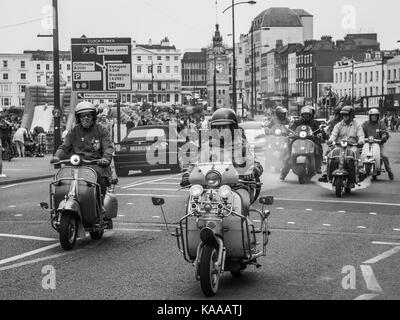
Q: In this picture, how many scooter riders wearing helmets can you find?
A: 7